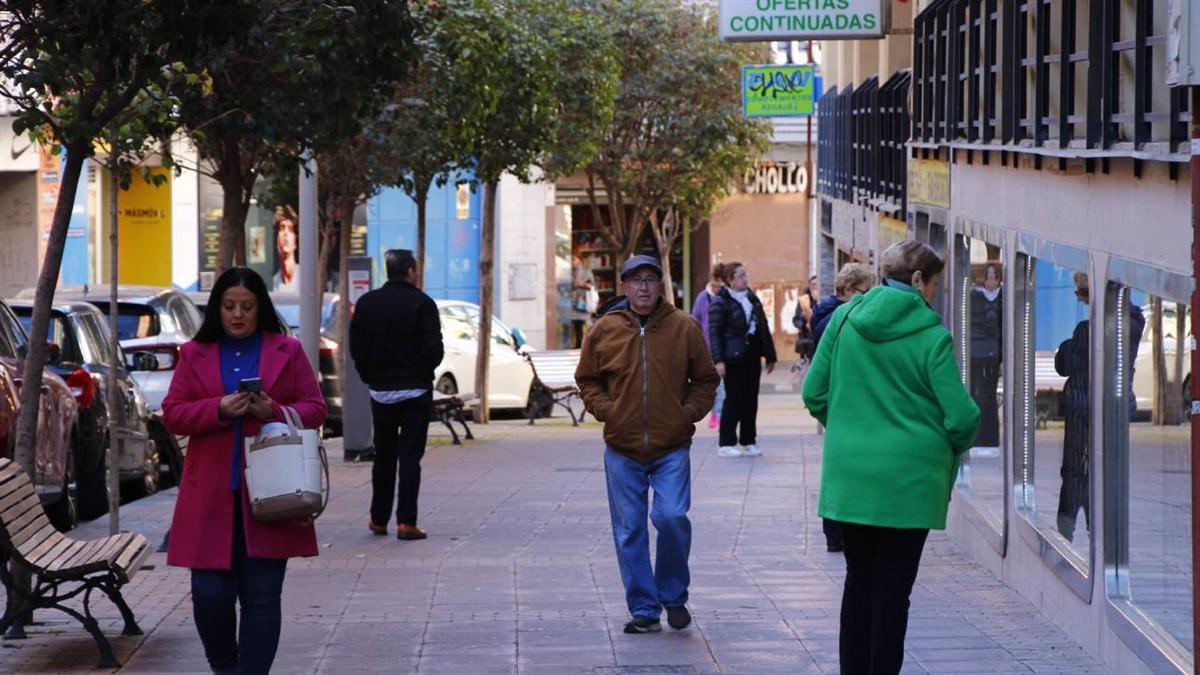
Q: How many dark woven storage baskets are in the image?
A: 0